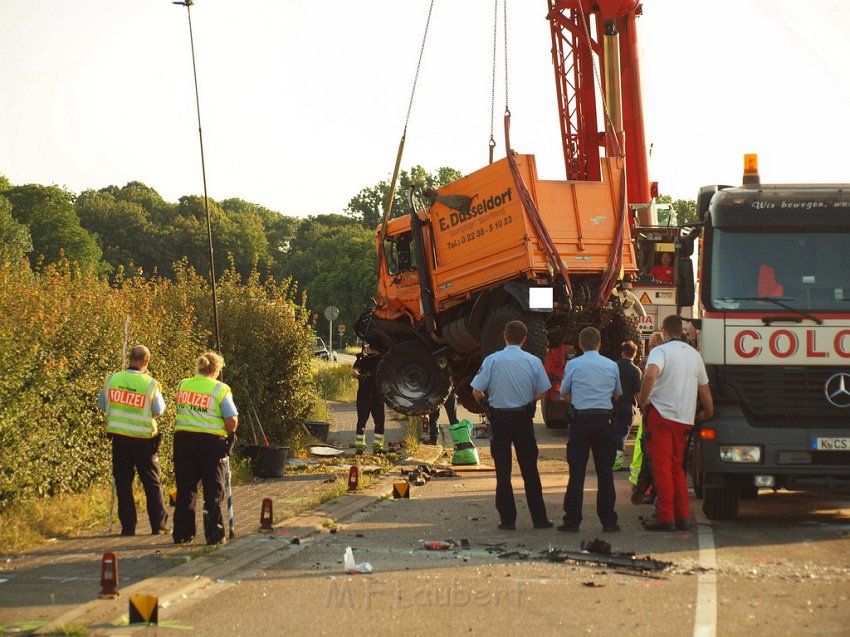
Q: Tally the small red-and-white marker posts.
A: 3